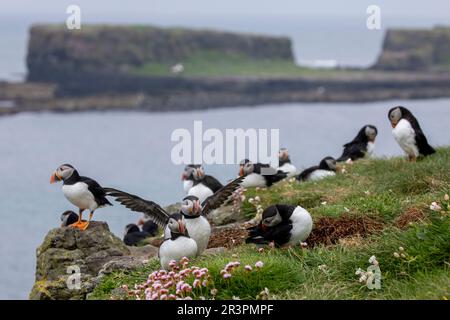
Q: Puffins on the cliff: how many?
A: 14